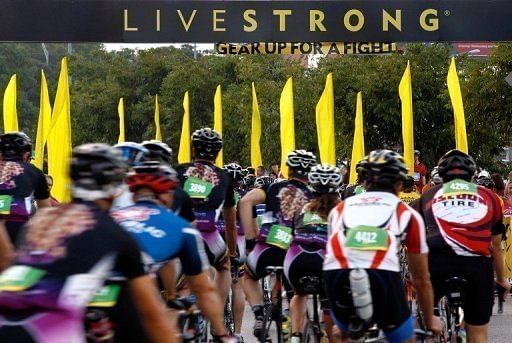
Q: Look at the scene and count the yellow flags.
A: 13